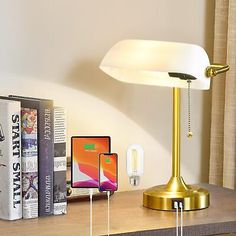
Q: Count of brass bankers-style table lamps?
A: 1